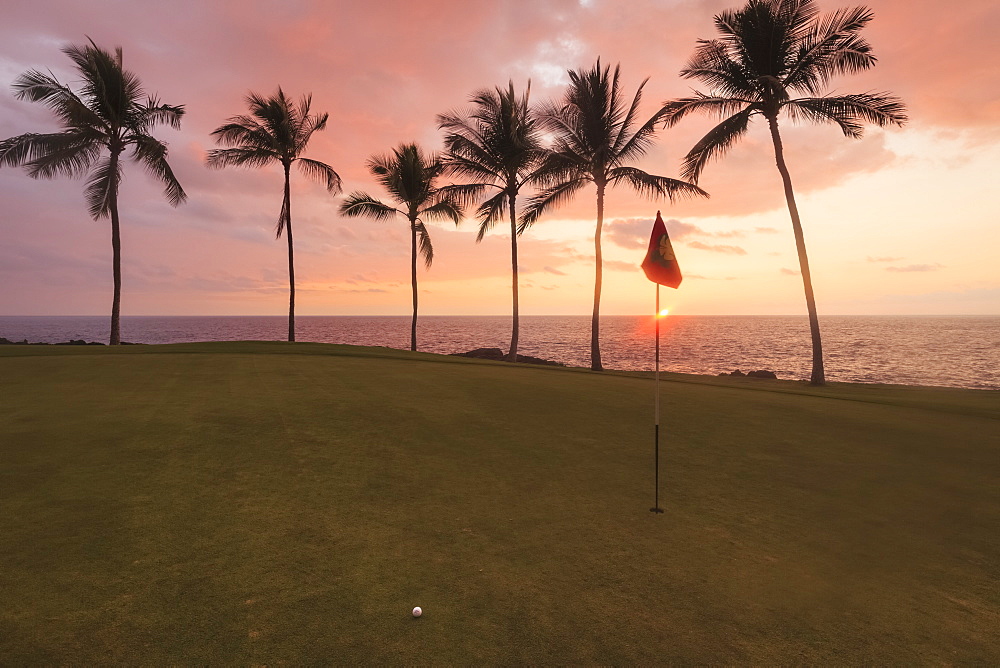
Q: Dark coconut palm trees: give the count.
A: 6